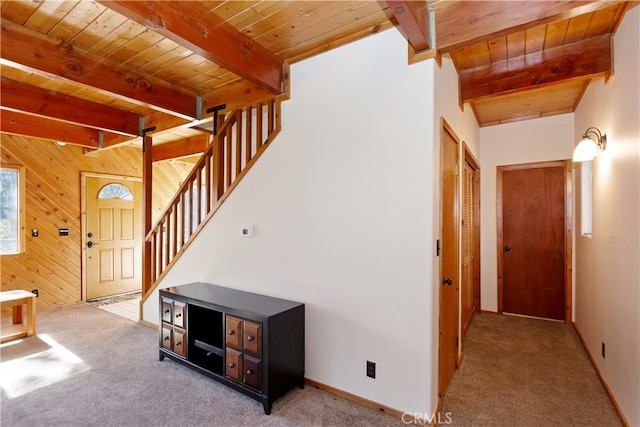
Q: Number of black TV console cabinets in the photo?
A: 1